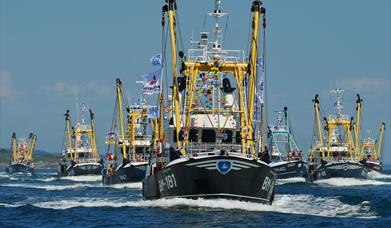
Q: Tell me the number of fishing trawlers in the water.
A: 7